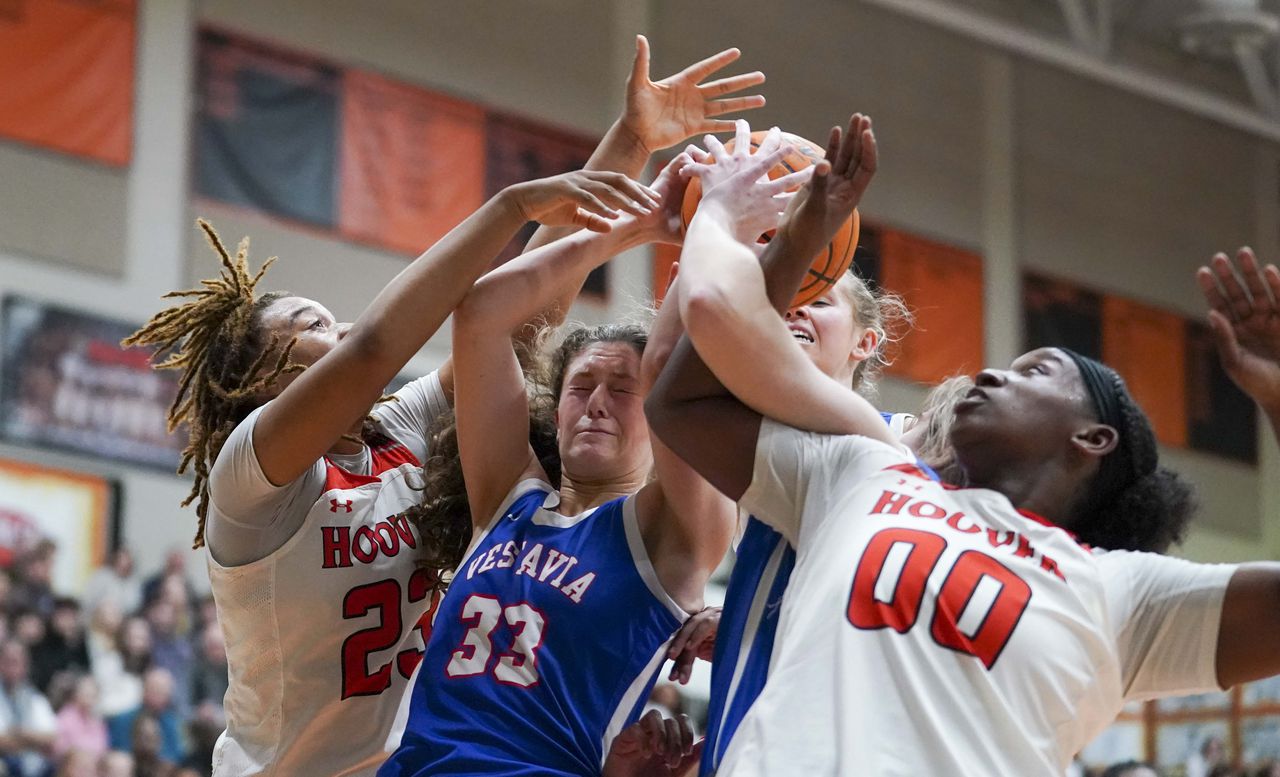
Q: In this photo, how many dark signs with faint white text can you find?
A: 1